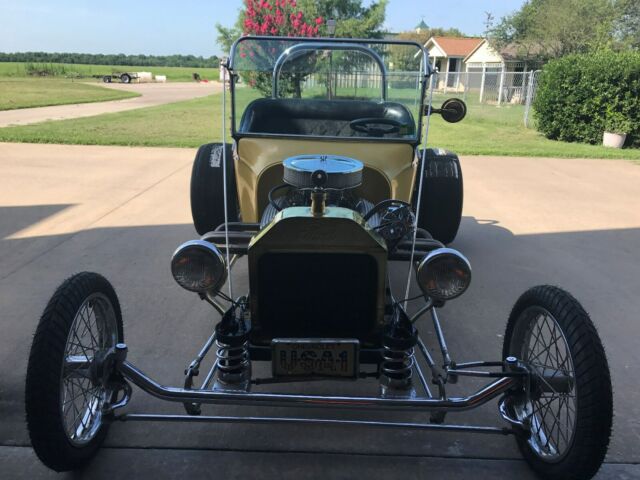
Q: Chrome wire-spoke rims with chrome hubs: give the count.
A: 2